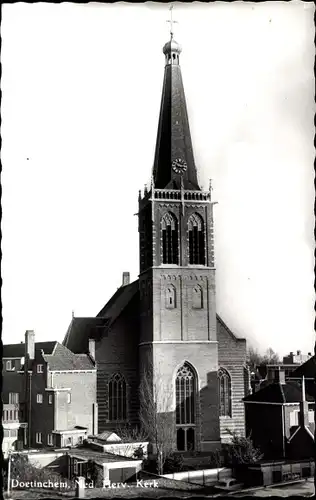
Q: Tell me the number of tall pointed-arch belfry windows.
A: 2